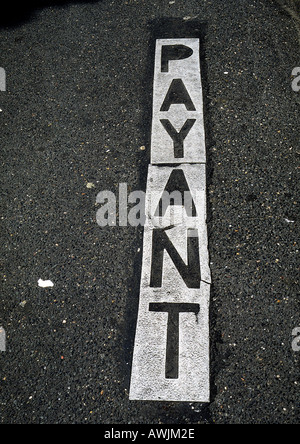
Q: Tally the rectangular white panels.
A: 2